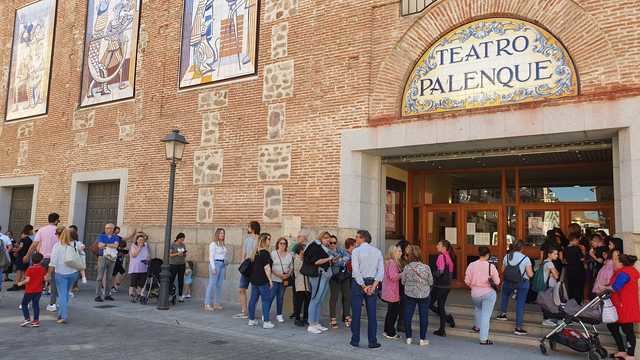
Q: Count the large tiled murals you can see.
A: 3